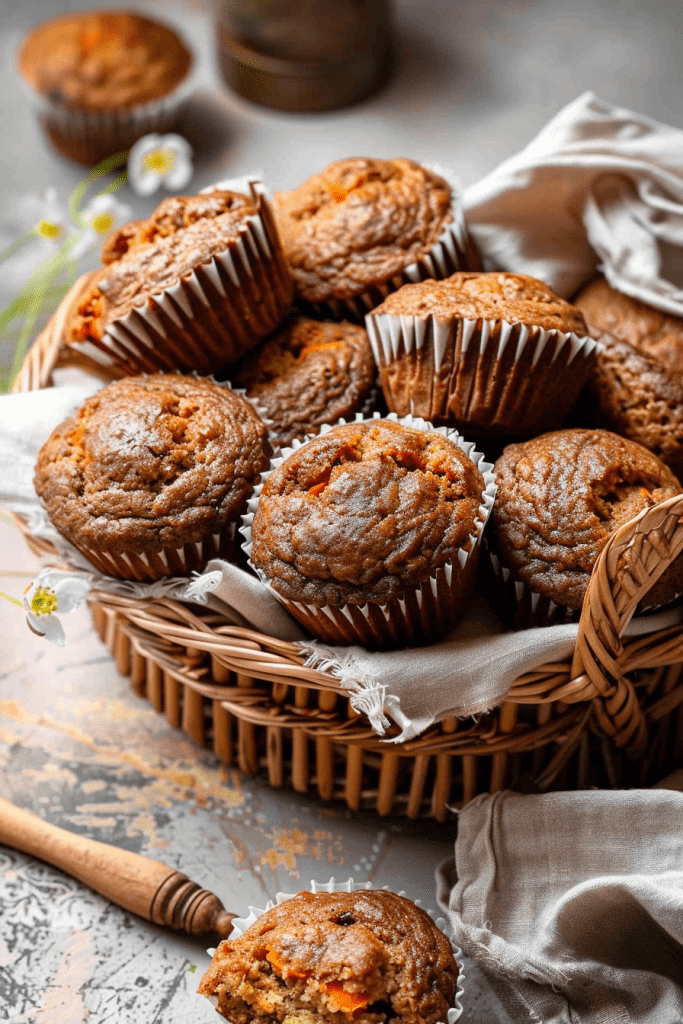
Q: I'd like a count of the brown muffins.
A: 11